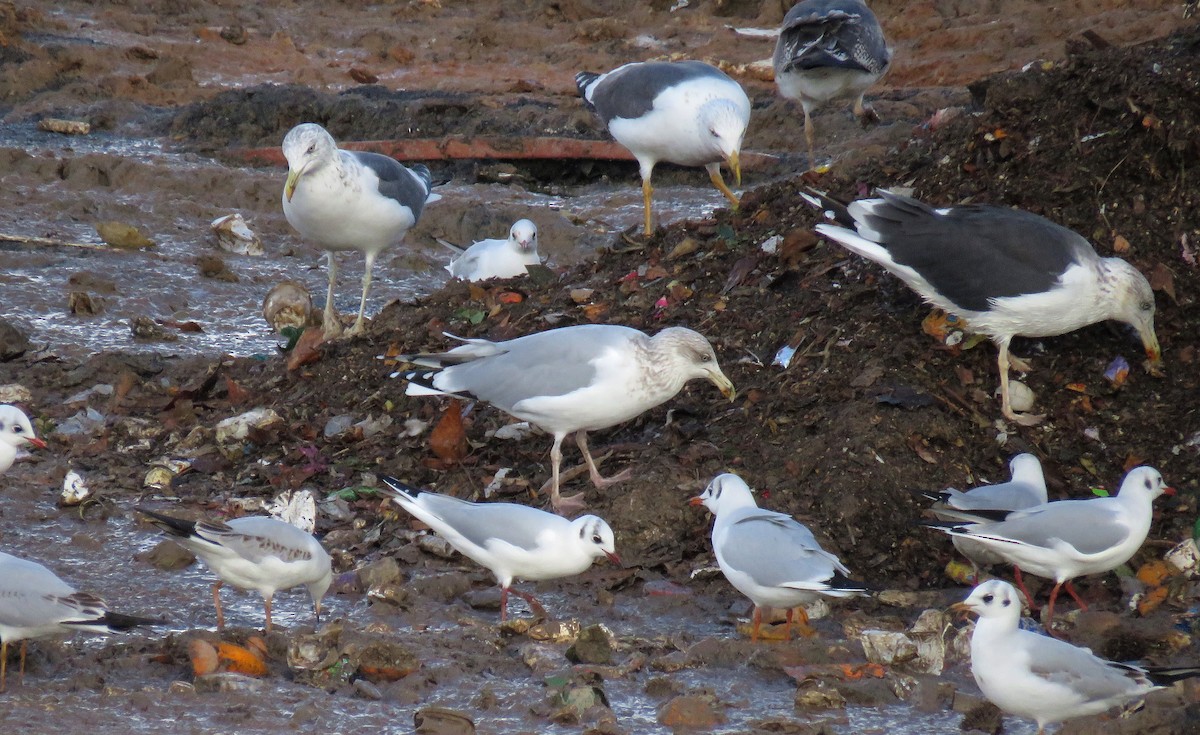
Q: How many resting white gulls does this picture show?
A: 1